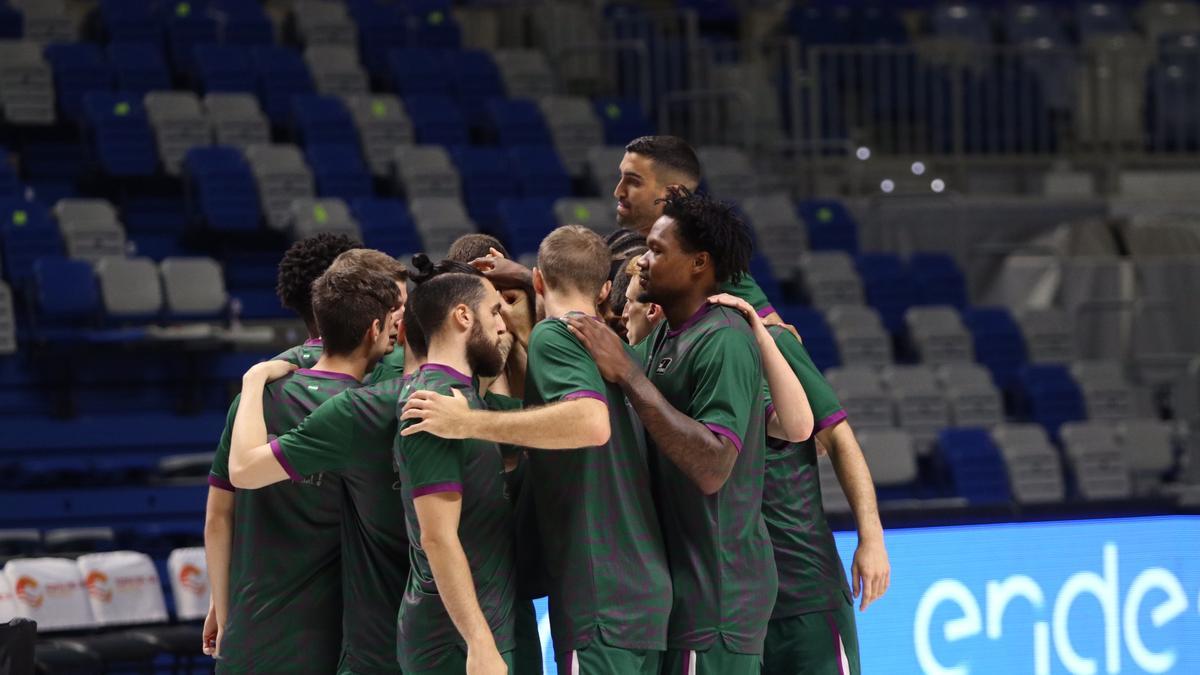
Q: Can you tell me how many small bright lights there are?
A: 4